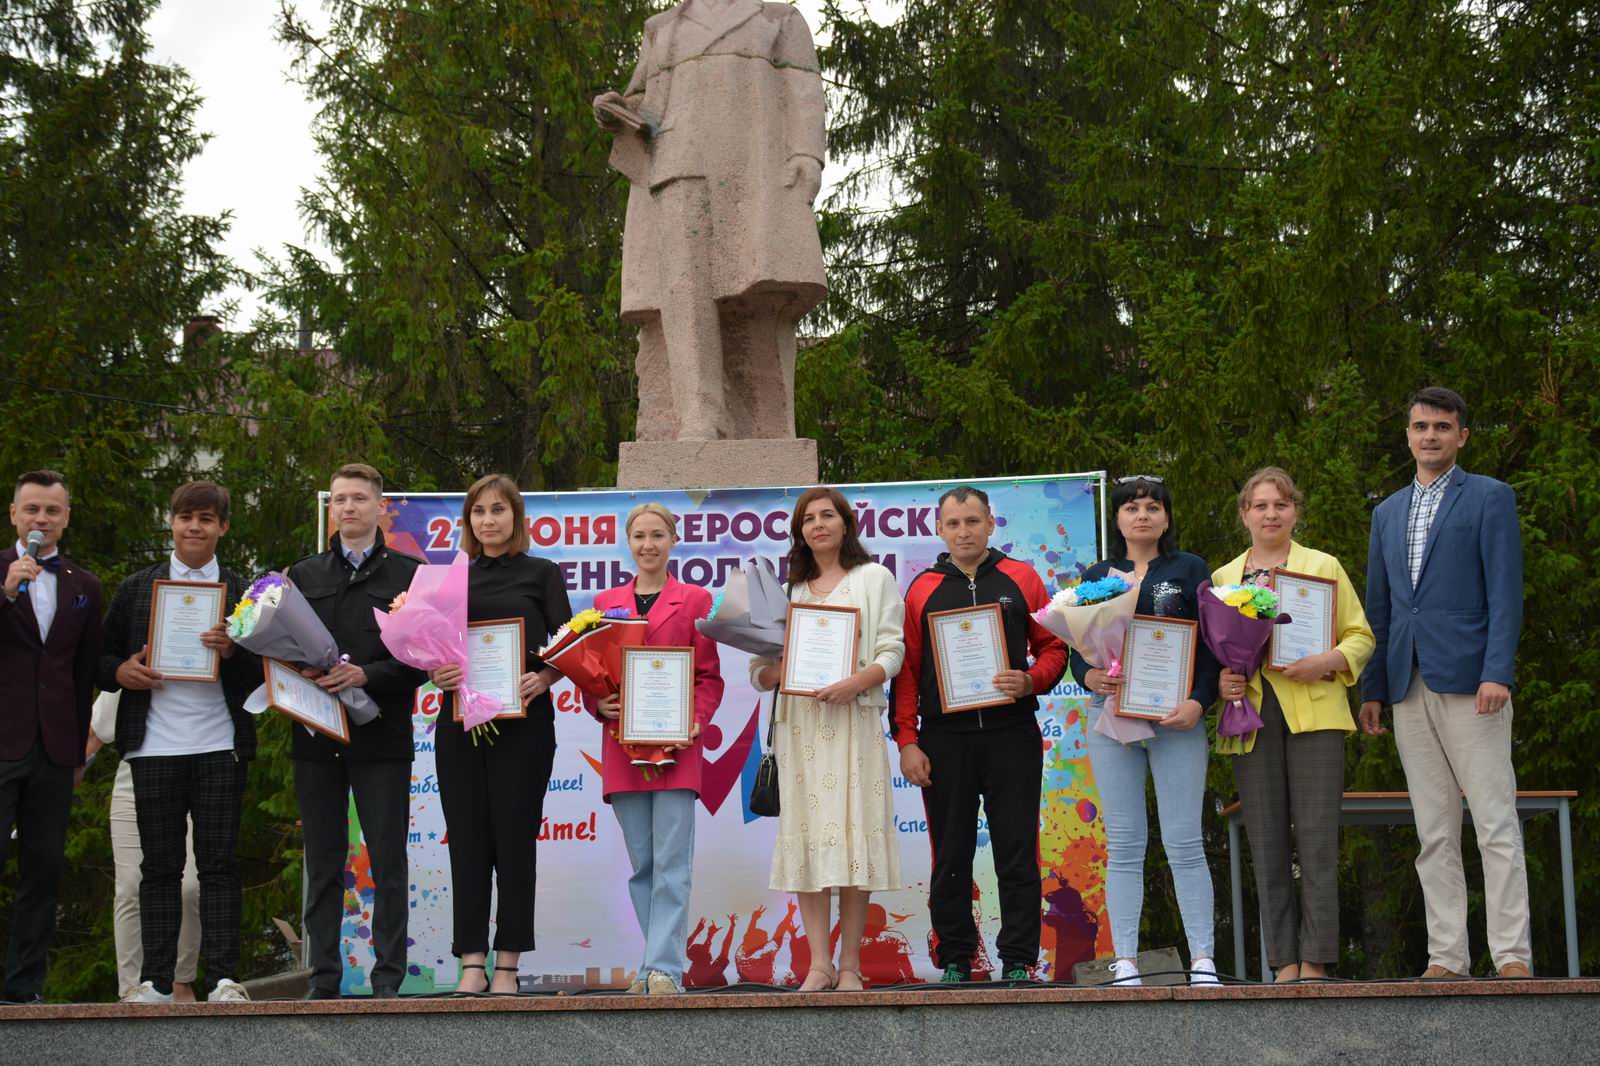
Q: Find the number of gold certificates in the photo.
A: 8